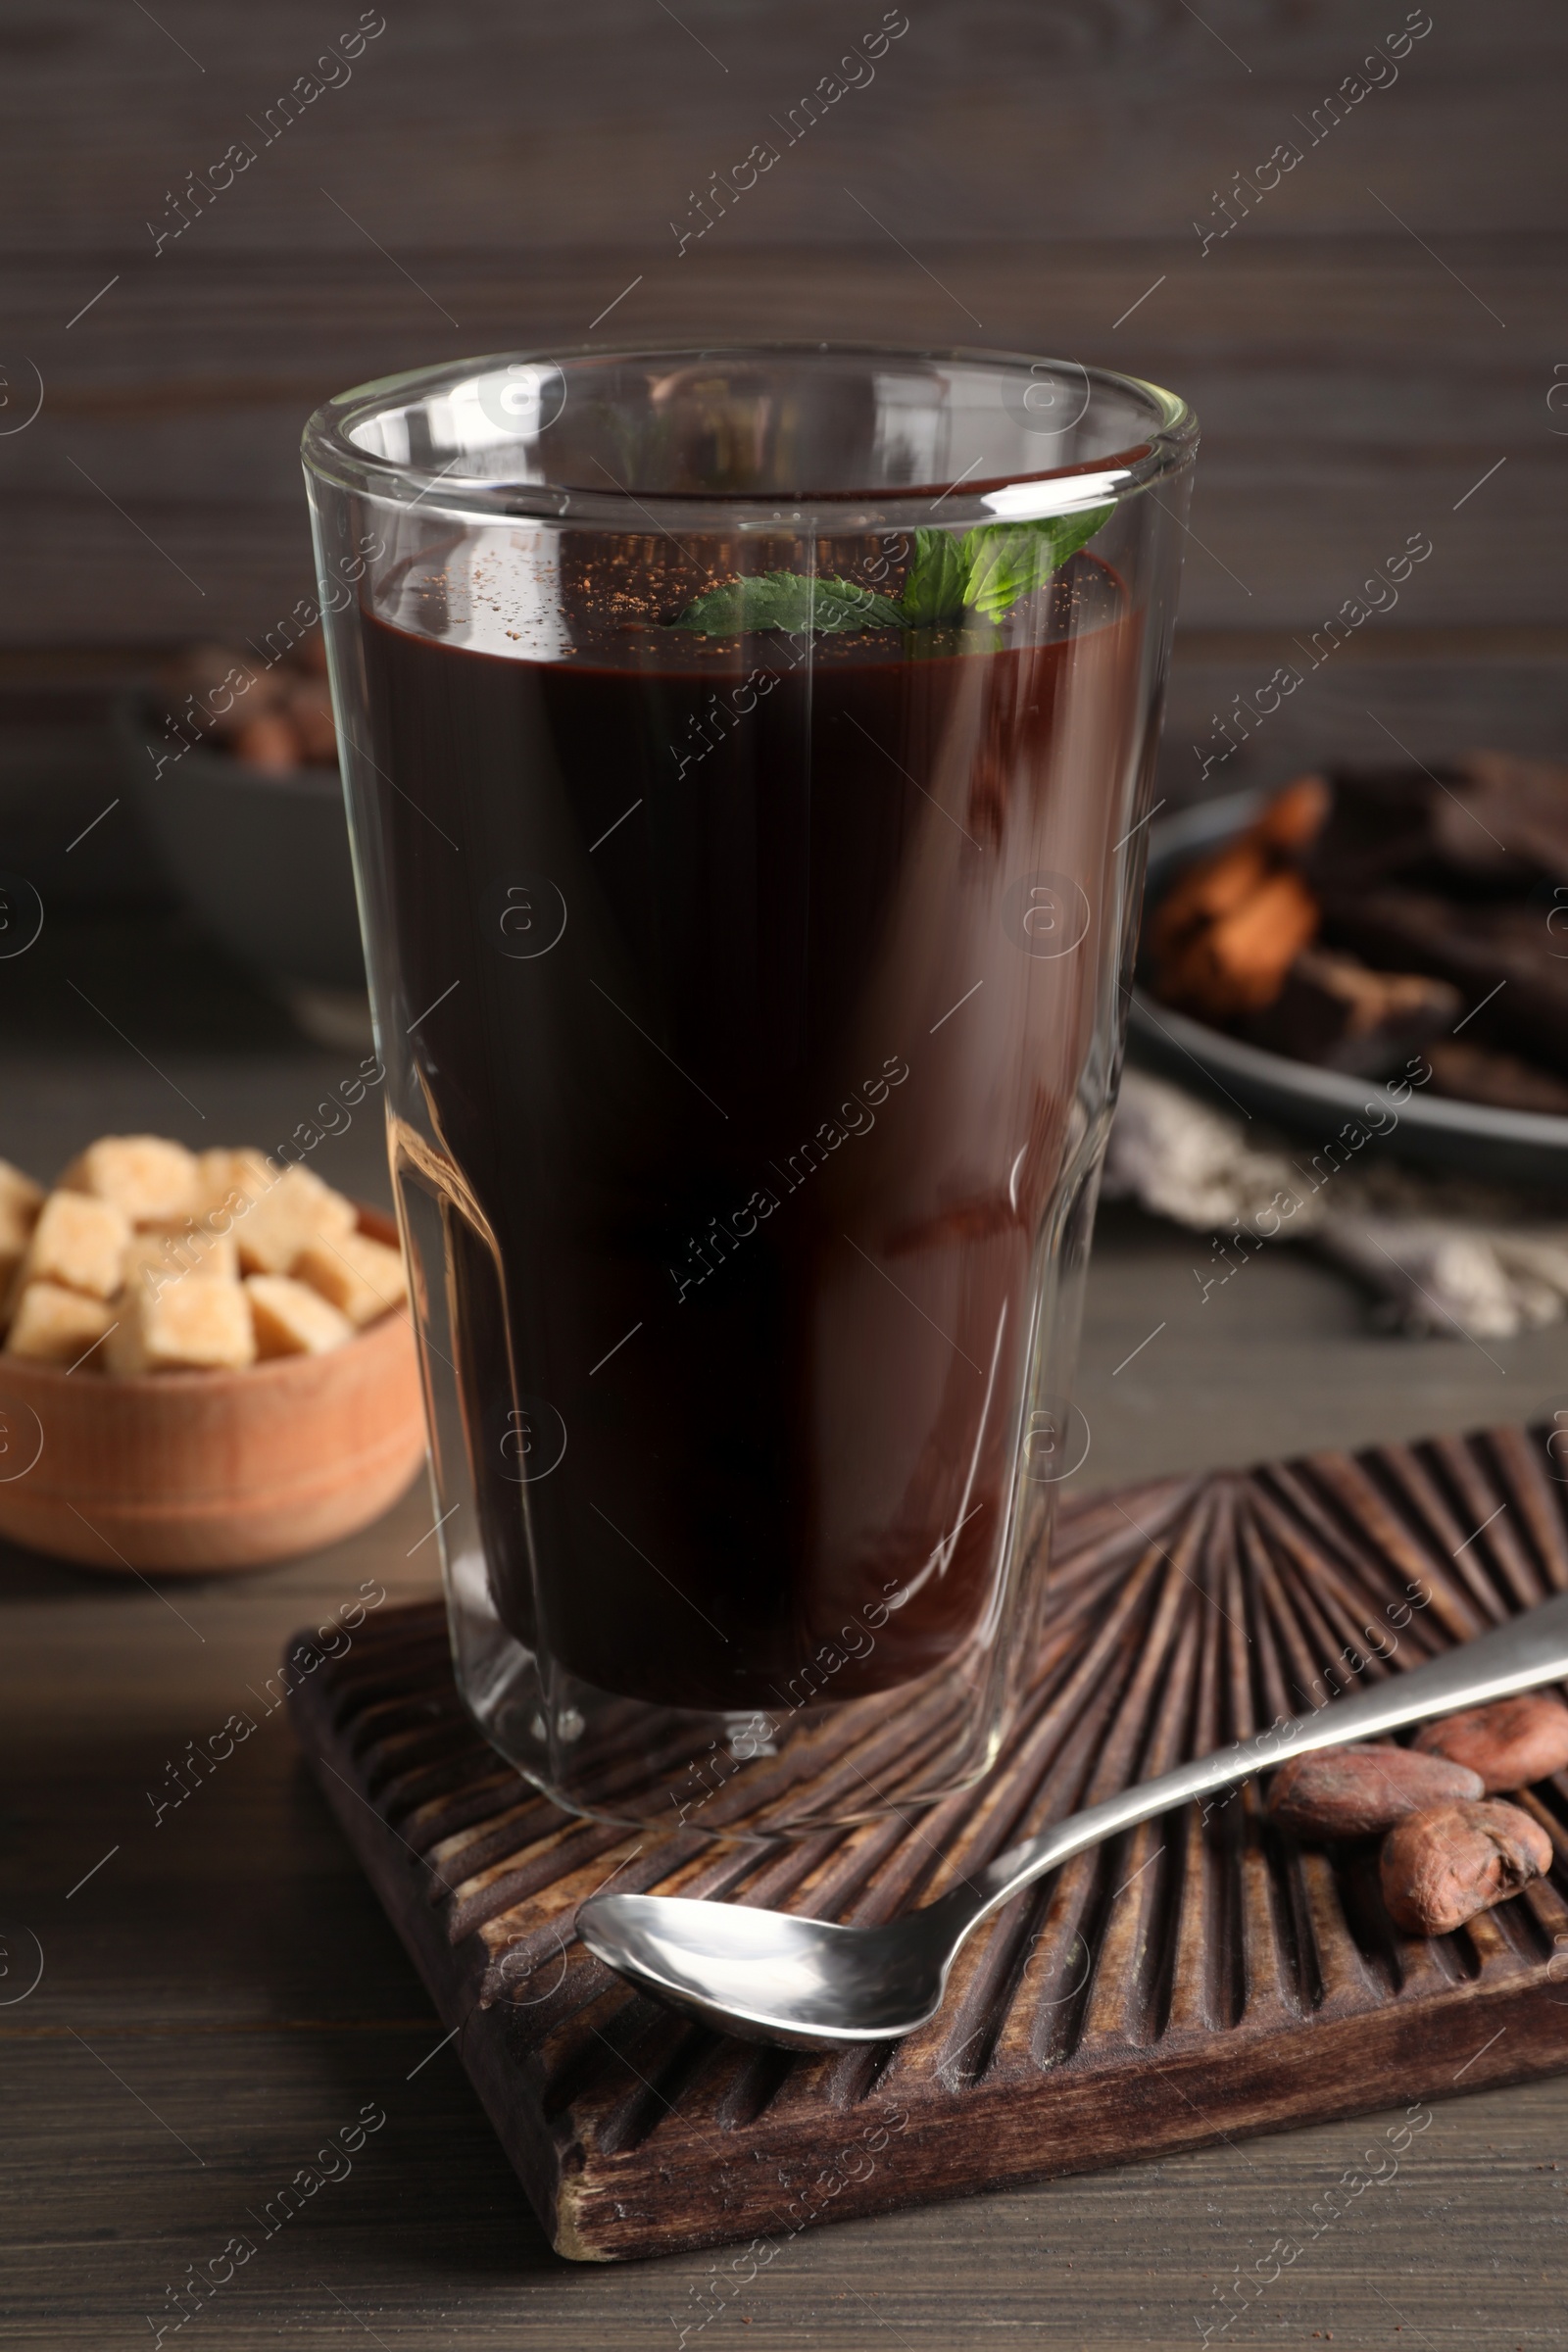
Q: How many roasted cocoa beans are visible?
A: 3